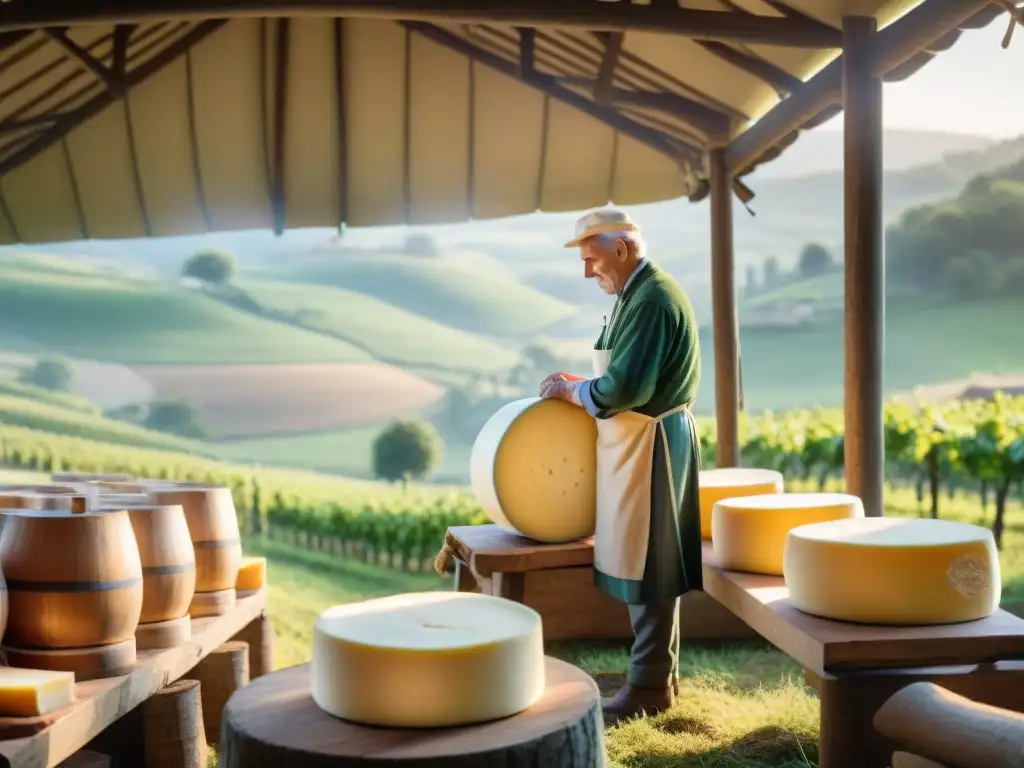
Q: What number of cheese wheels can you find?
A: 5